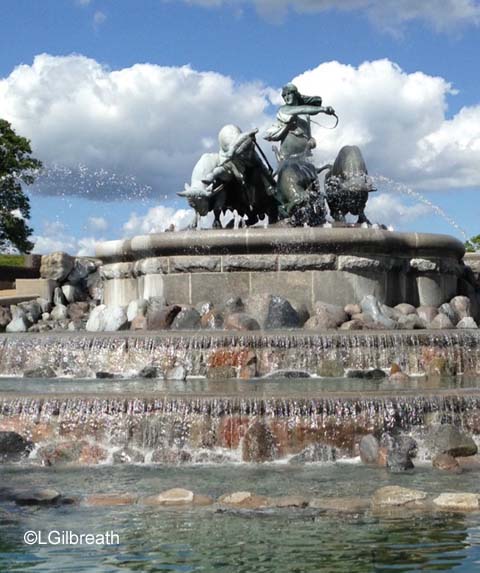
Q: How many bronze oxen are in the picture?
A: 4